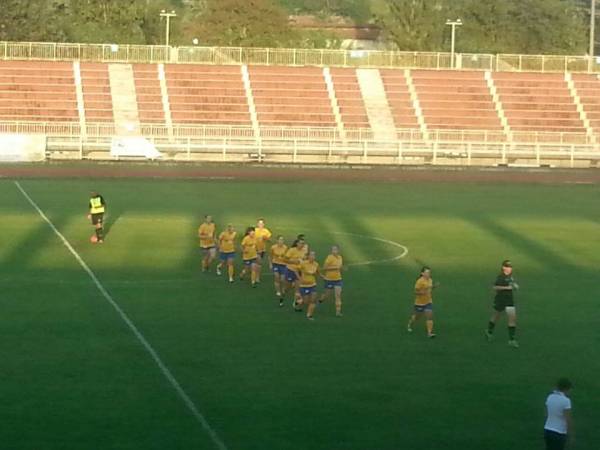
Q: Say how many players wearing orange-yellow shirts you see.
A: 10